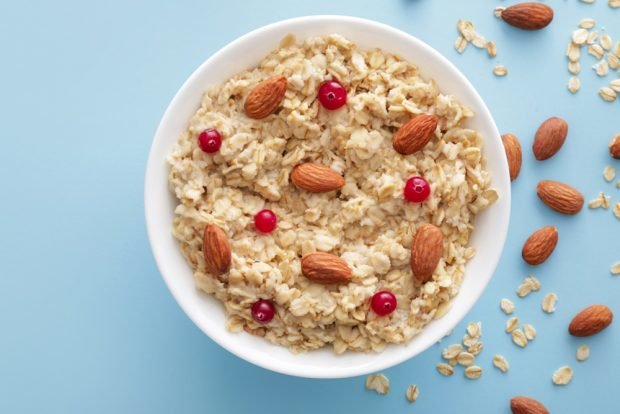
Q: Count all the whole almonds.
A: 11